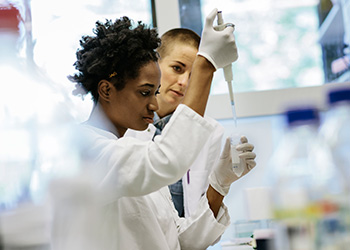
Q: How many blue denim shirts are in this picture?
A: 1